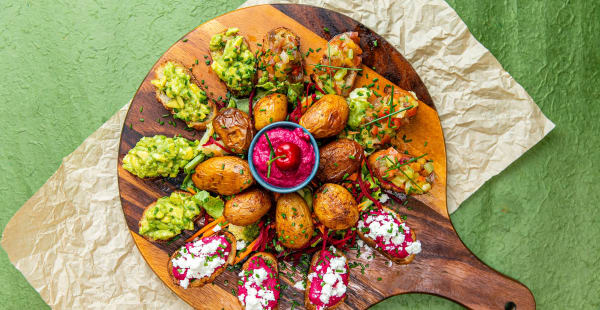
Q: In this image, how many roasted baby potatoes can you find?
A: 8